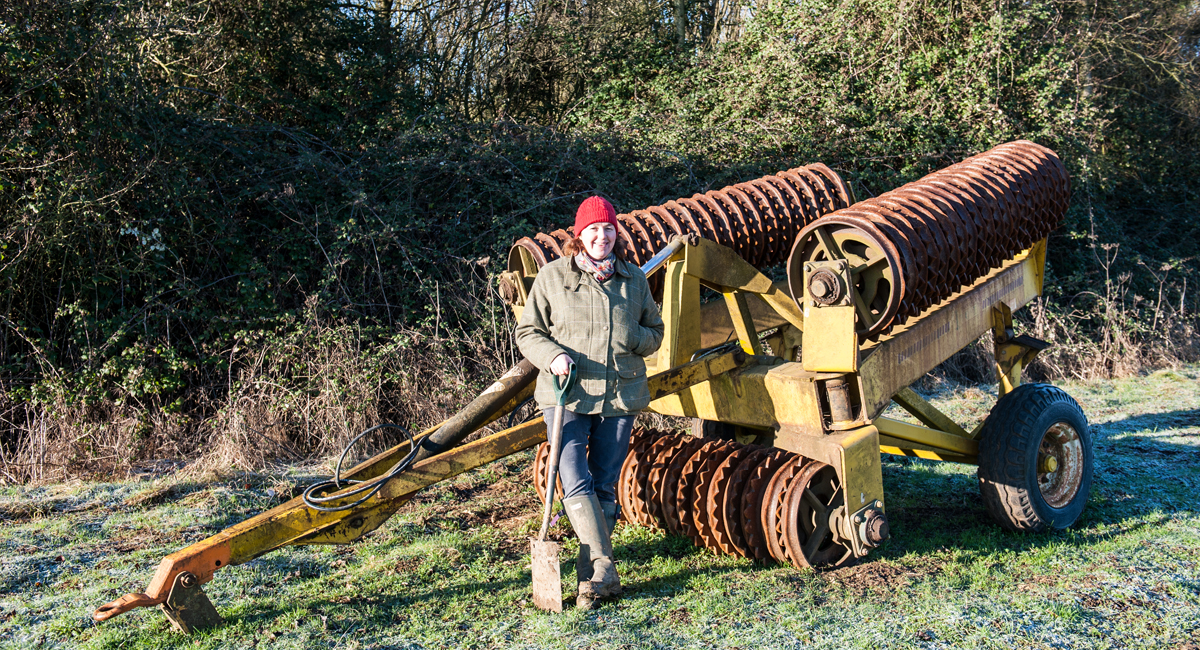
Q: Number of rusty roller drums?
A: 3